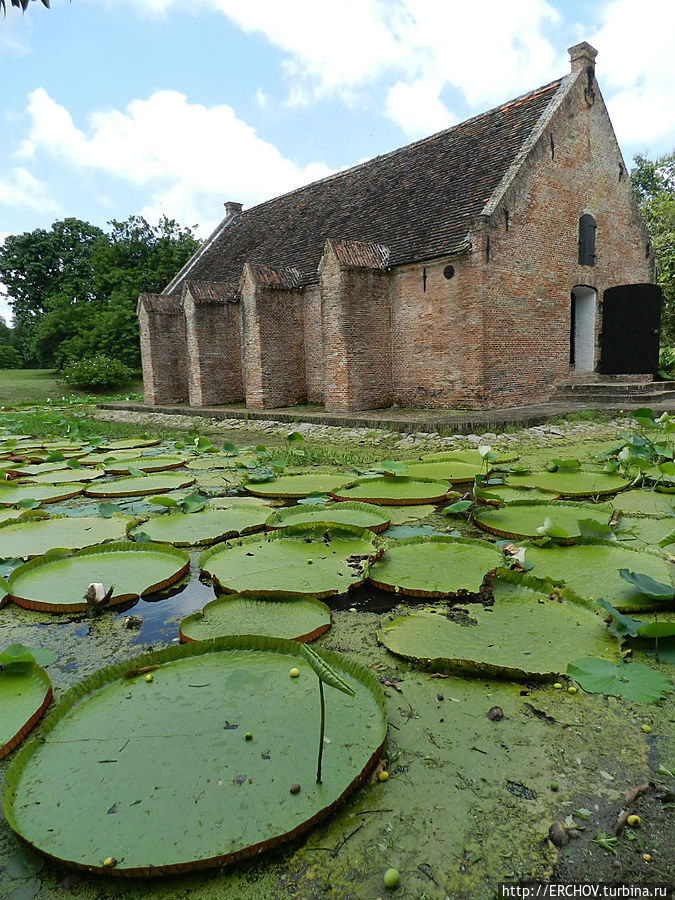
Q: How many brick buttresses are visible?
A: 4